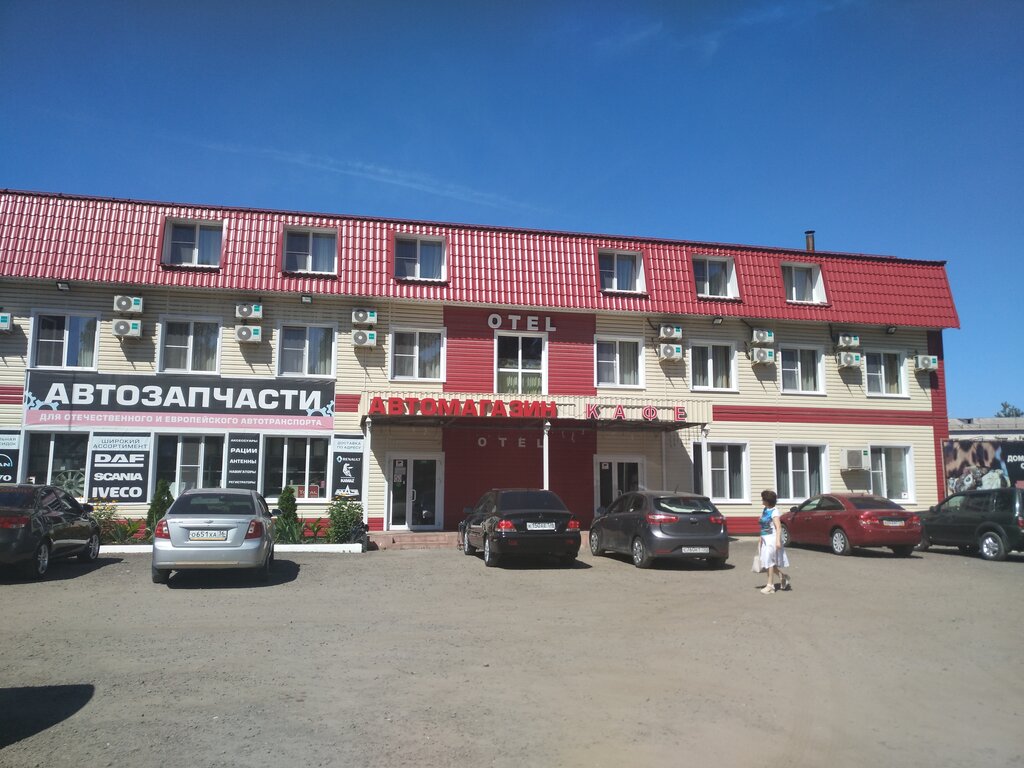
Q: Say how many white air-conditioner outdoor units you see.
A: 15